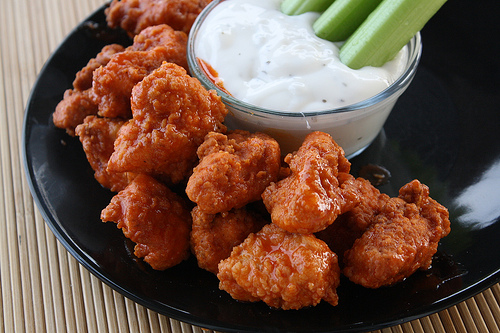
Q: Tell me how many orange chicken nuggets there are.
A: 12